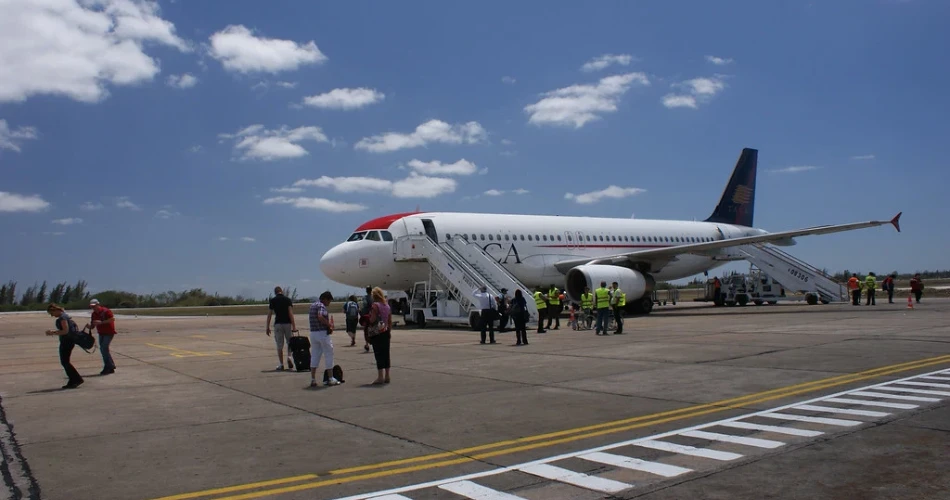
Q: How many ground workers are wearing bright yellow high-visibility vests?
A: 7